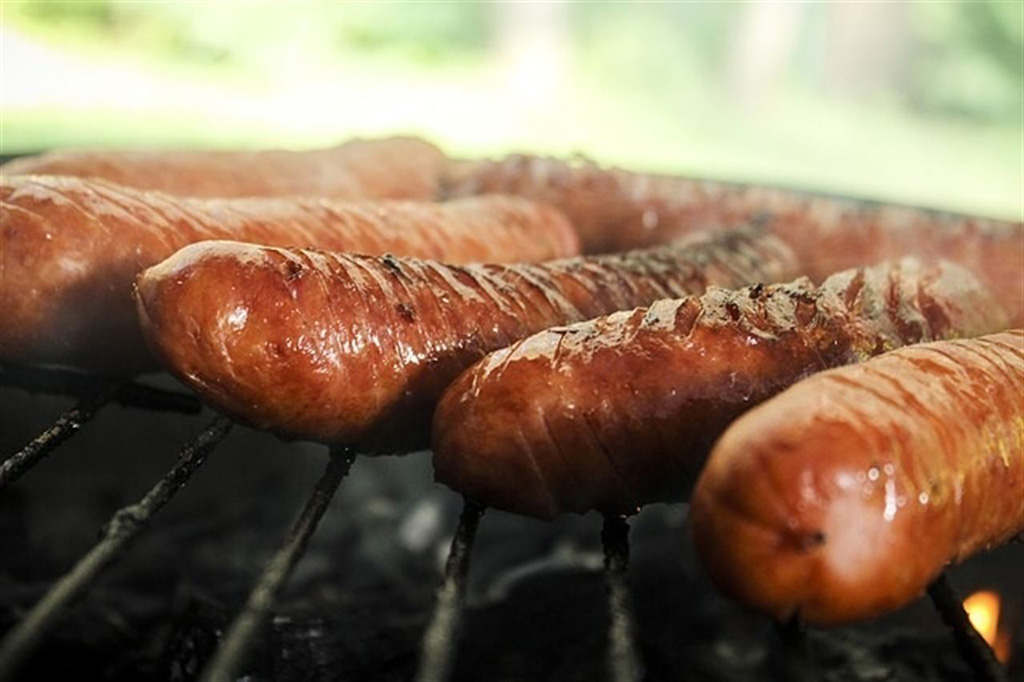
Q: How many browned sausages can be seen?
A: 6